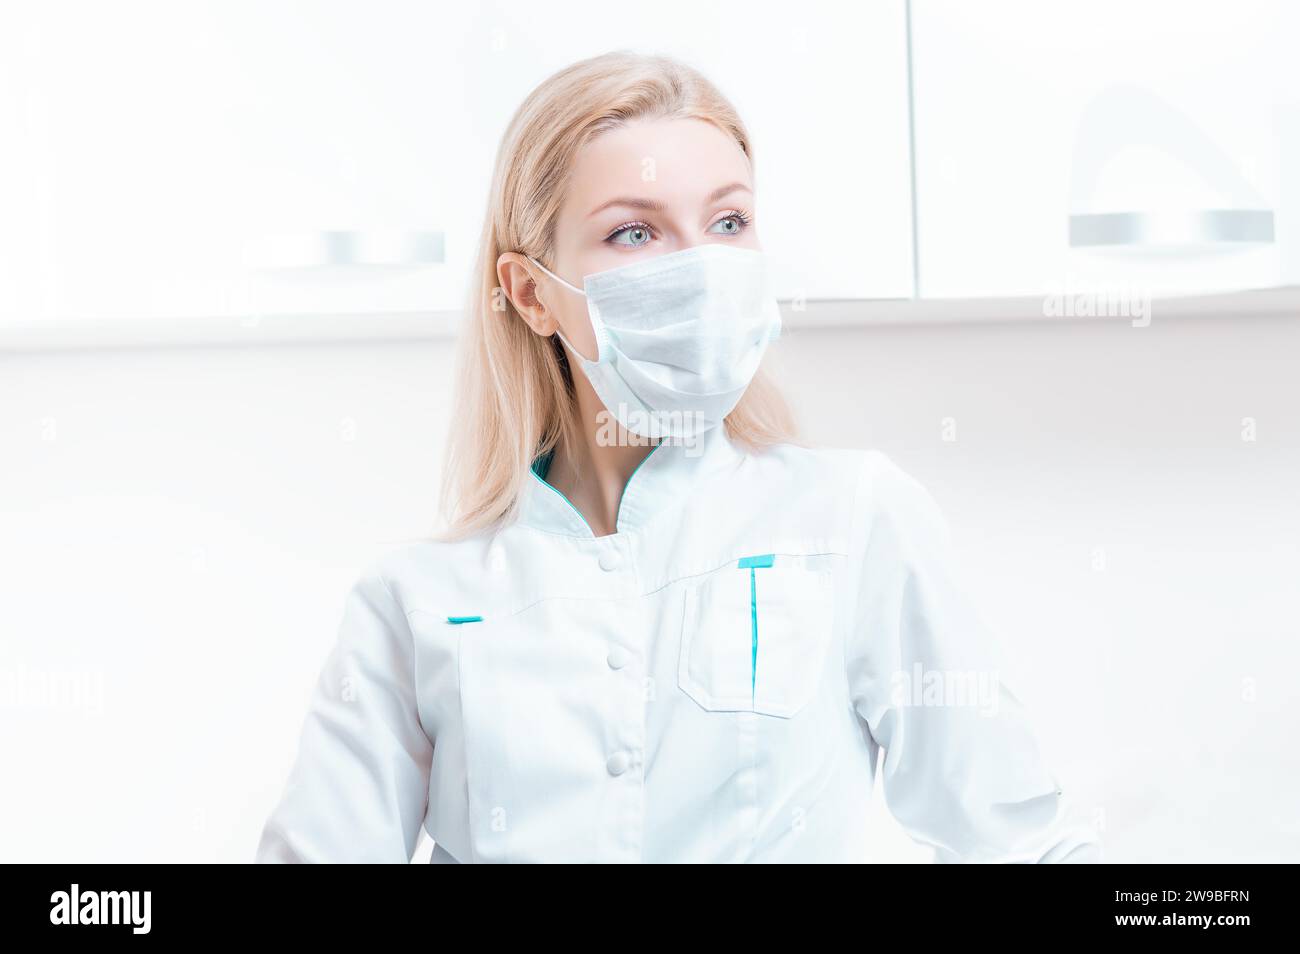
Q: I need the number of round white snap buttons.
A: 3